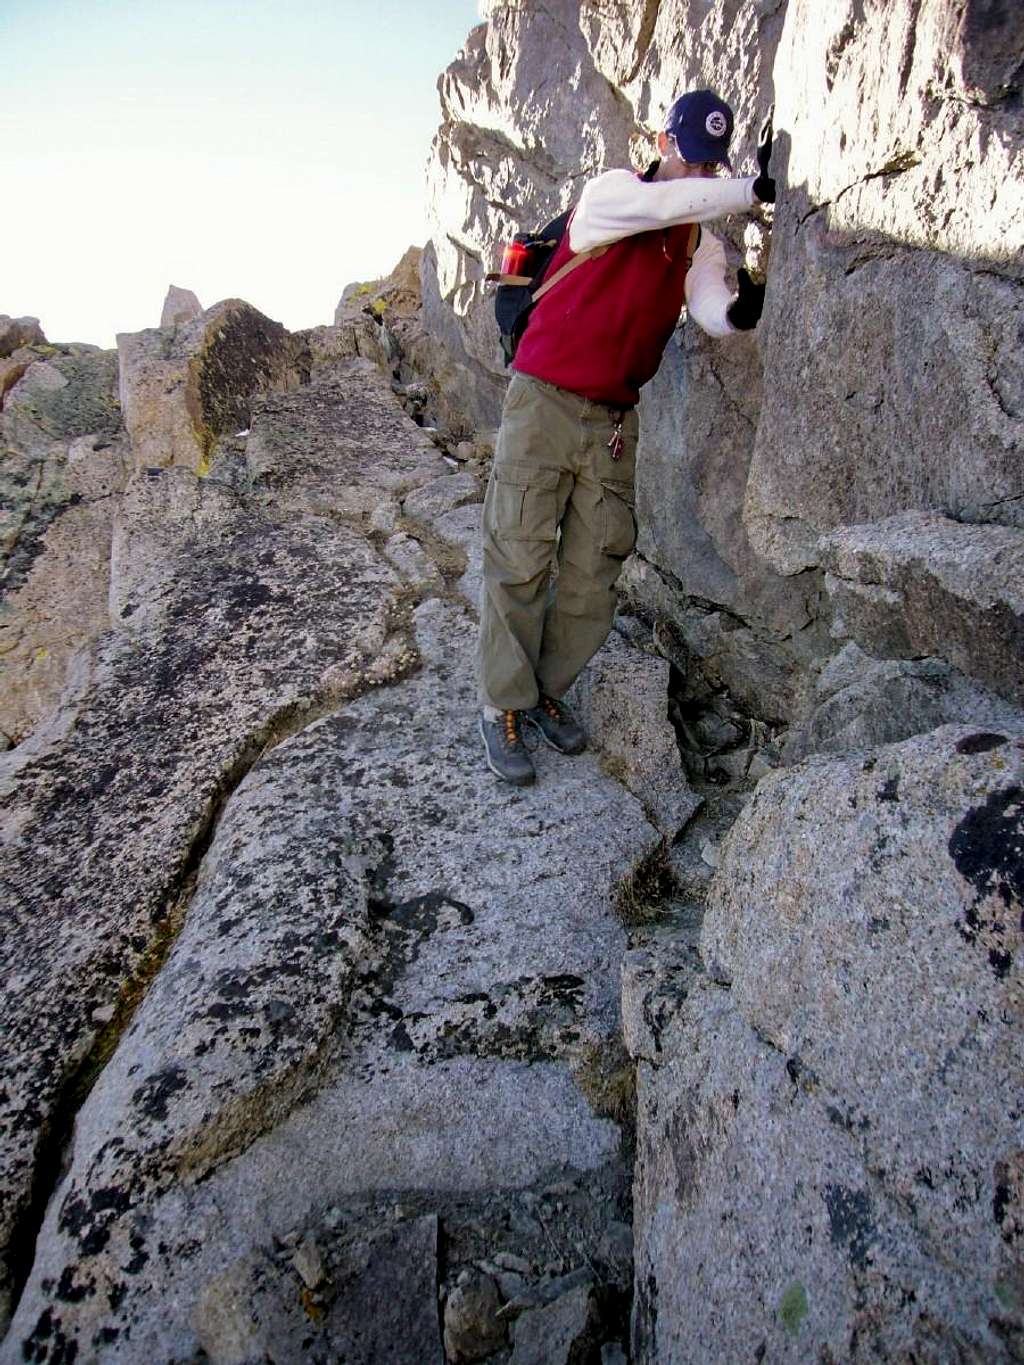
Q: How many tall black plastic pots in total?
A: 0